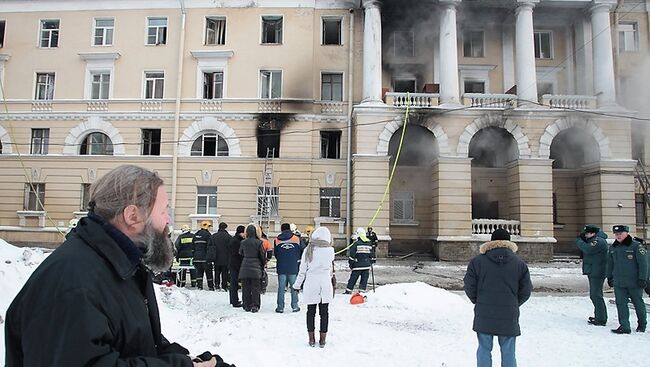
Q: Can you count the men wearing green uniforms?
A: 2